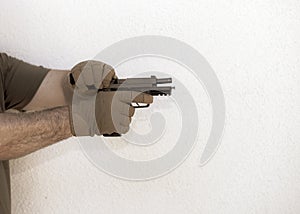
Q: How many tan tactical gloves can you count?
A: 2